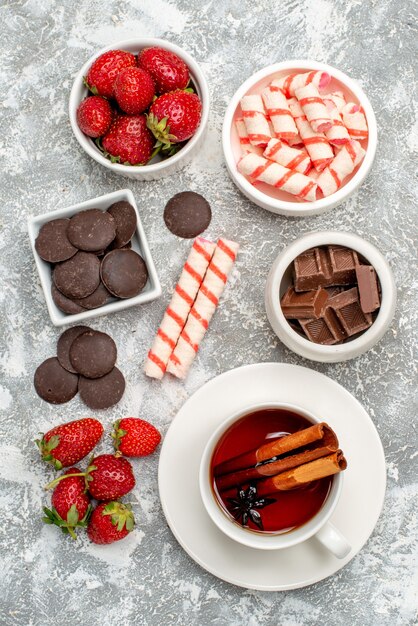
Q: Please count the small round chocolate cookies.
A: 12